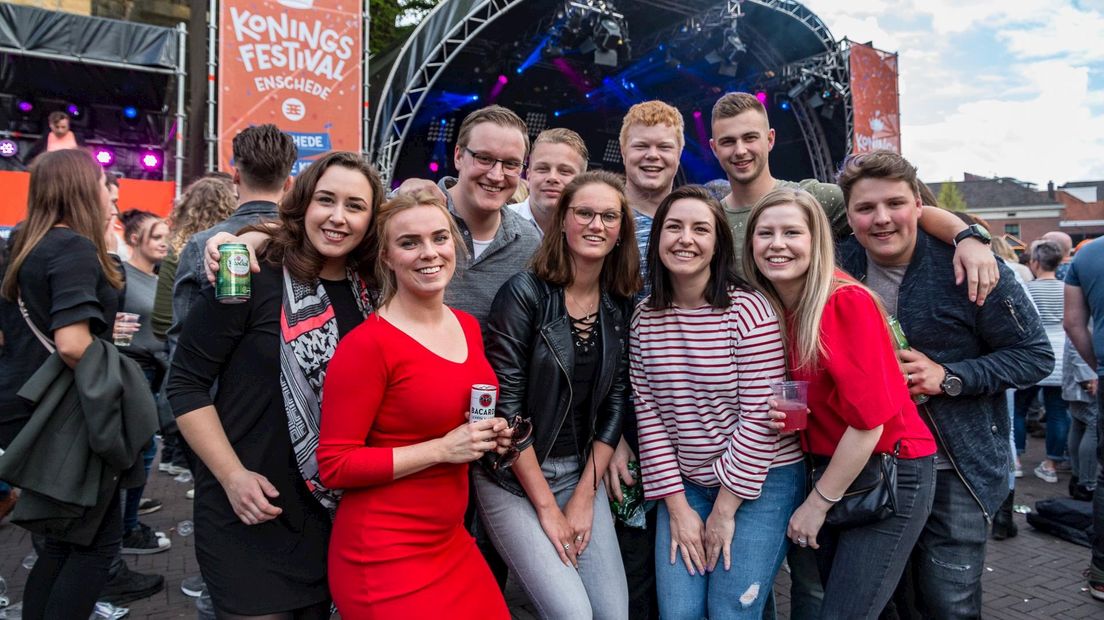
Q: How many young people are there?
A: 10